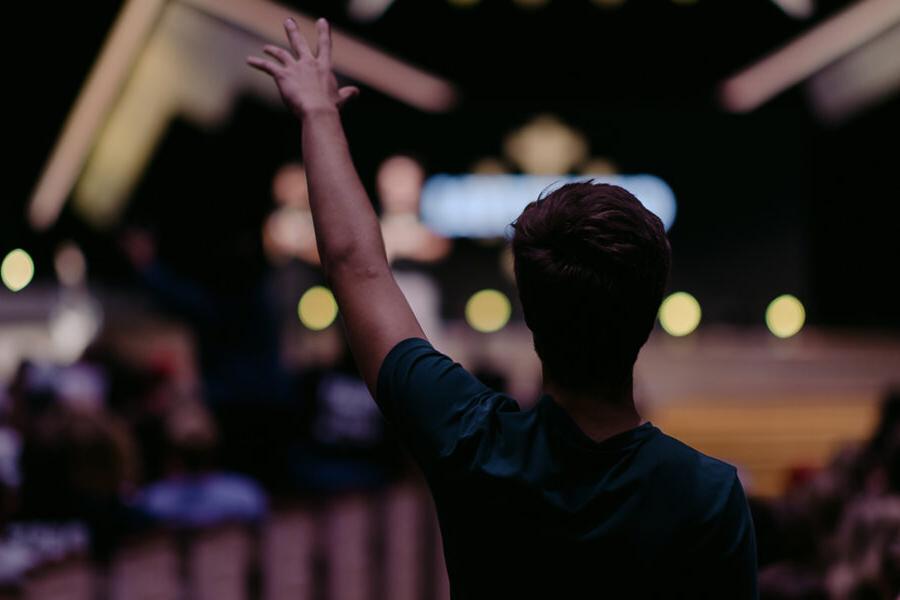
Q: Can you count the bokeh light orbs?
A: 5